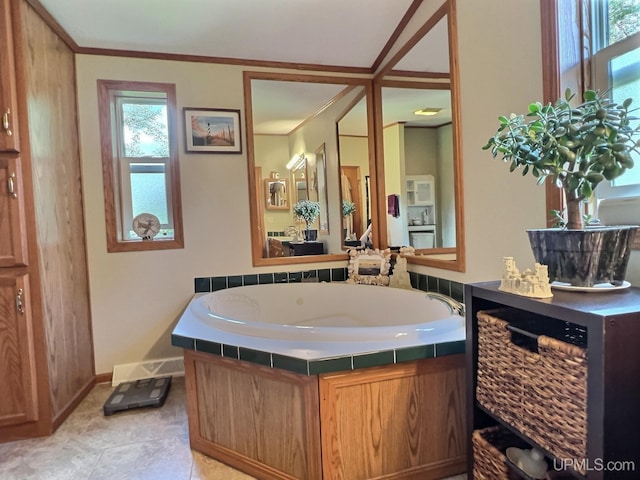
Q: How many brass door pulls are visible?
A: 3